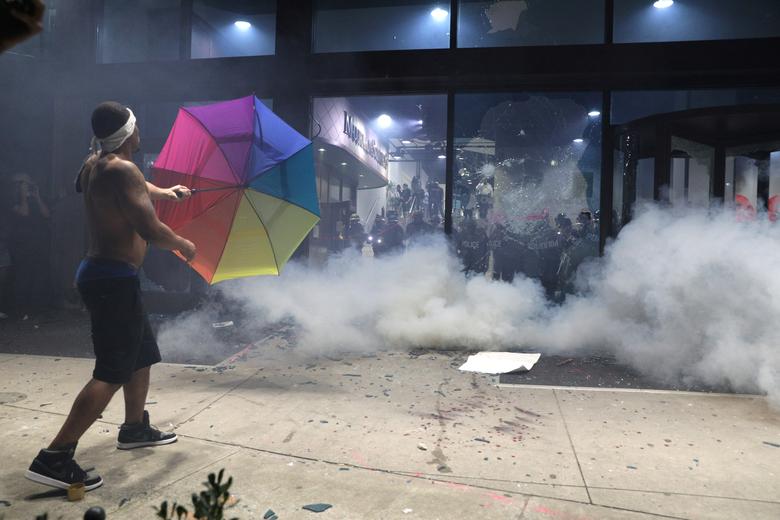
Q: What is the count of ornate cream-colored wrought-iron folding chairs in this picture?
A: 0